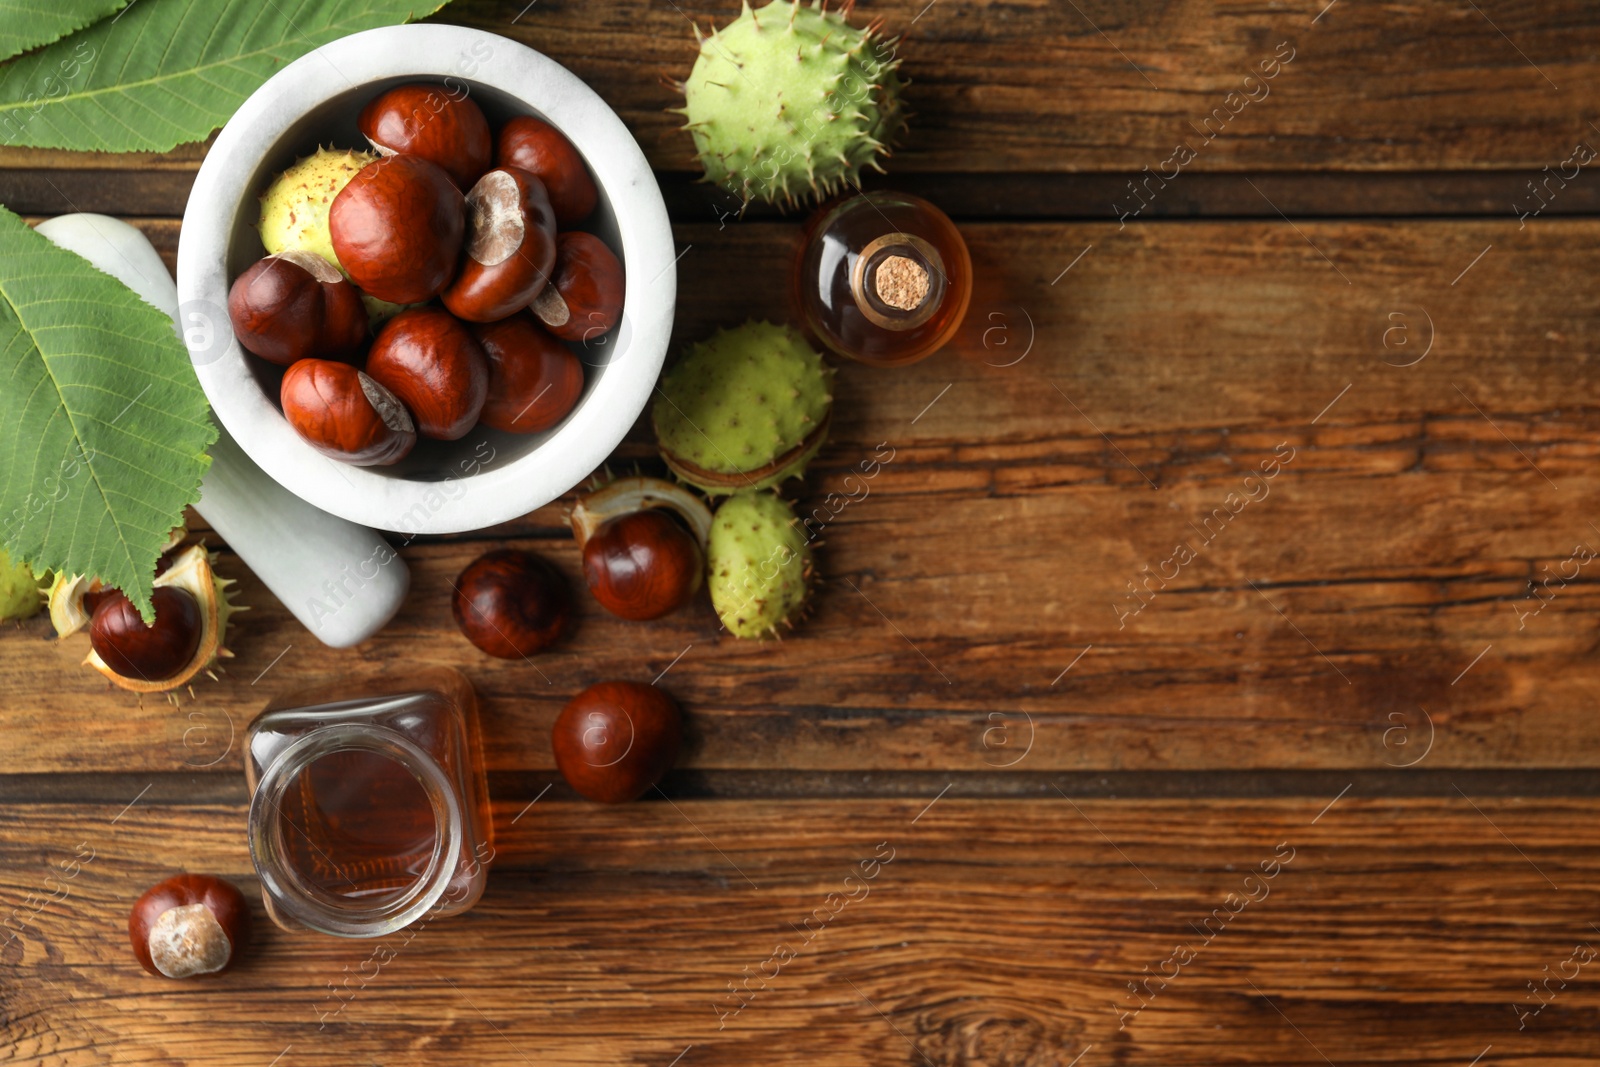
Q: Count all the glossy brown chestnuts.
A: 14